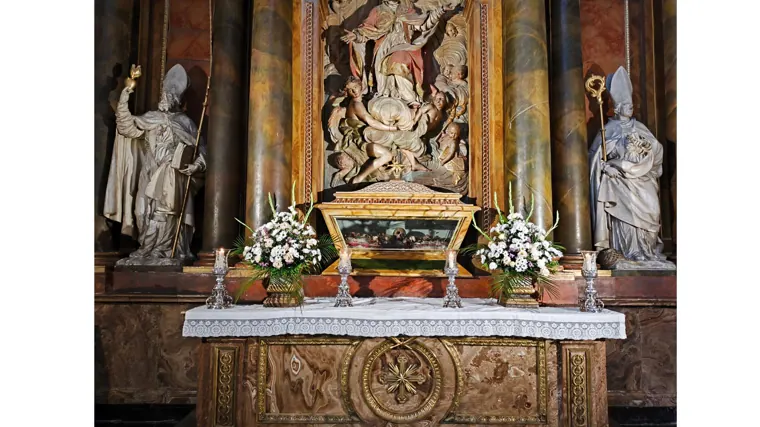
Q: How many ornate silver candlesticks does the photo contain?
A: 4